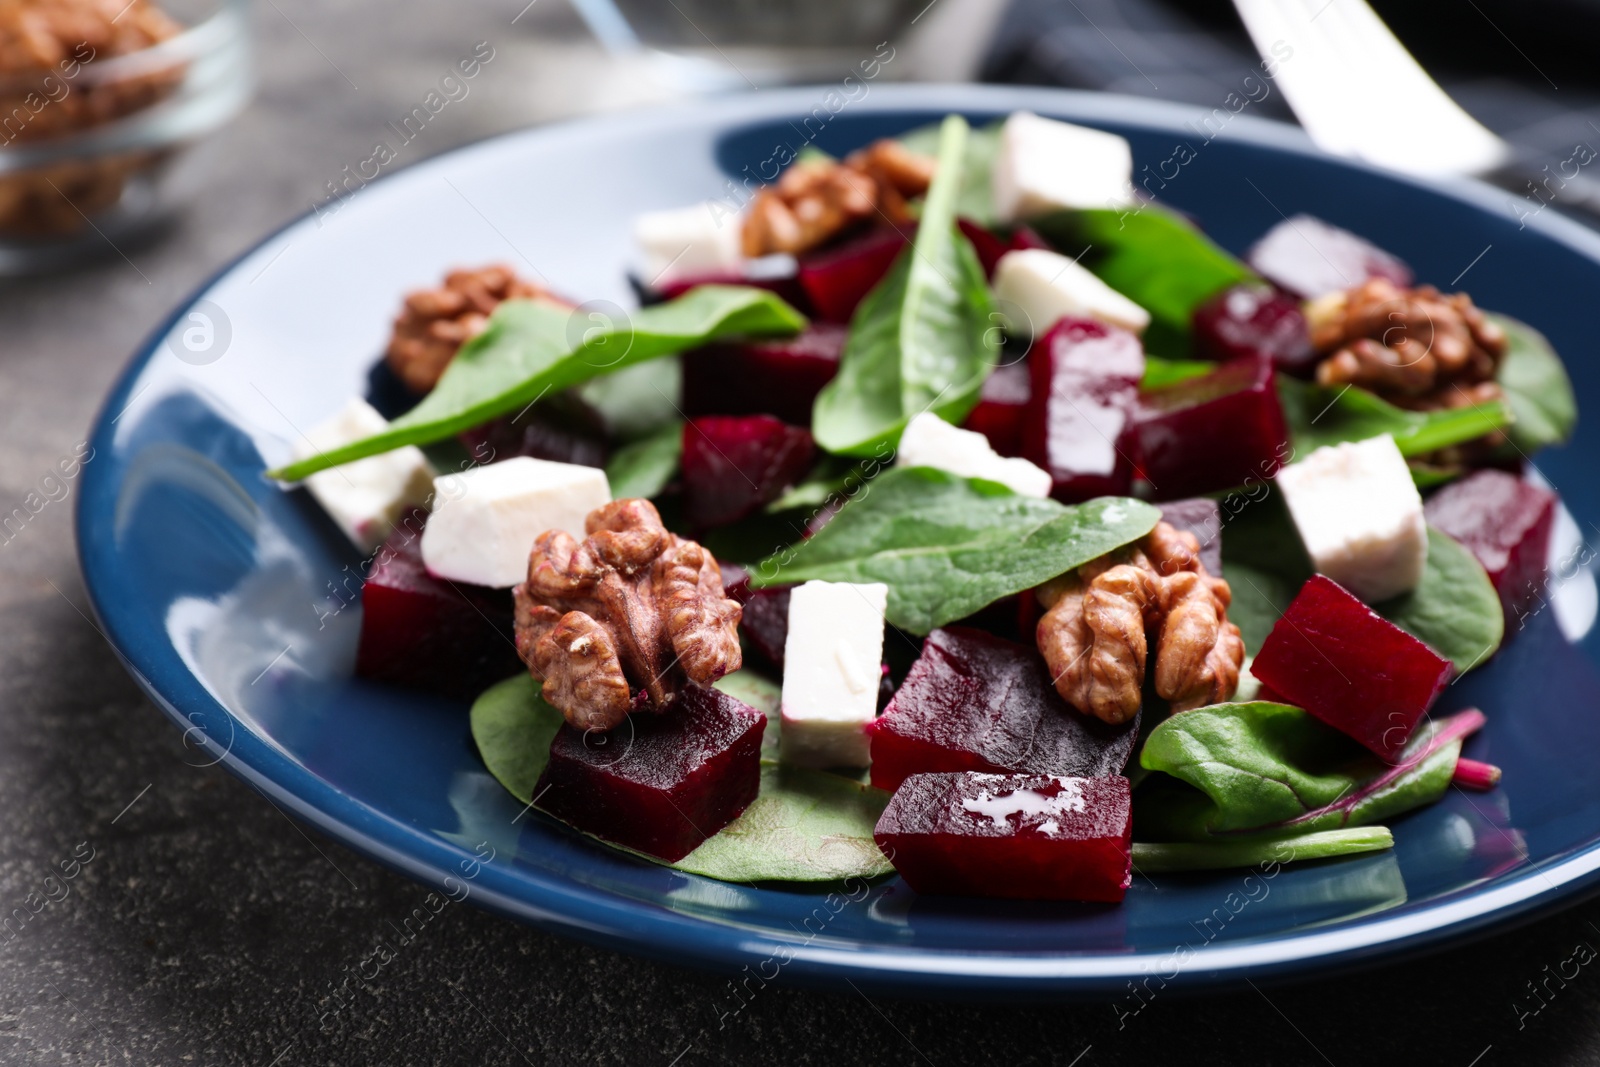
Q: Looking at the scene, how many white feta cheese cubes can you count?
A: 8